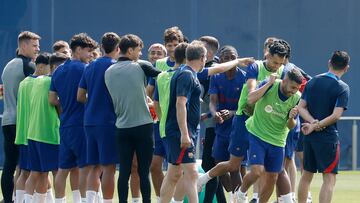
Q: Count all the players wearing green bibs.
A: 6